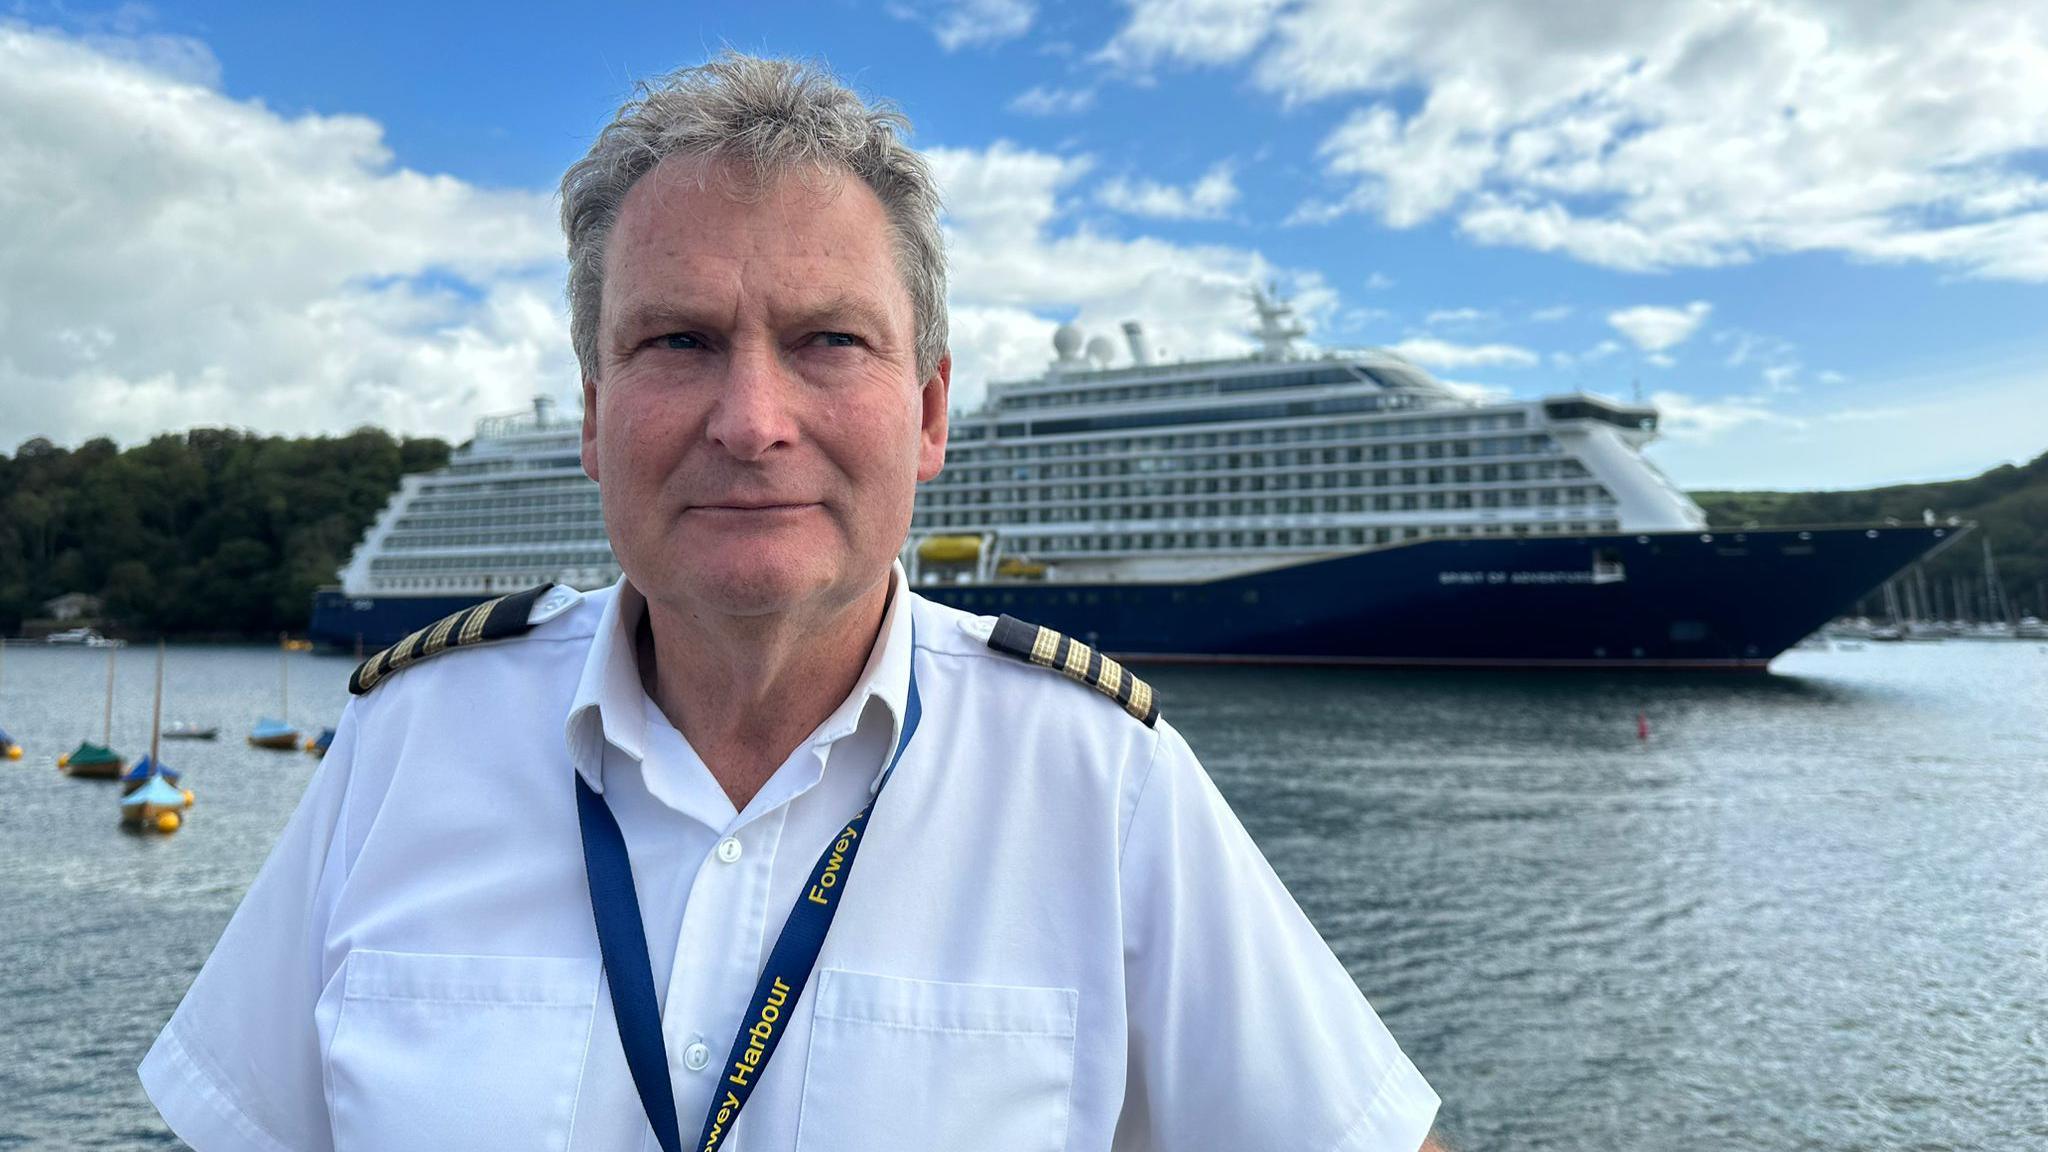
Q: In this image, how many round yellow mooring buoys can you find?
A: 5